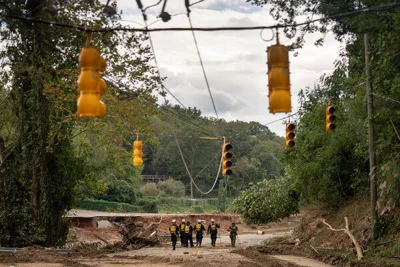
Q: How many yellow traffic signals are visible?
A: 6